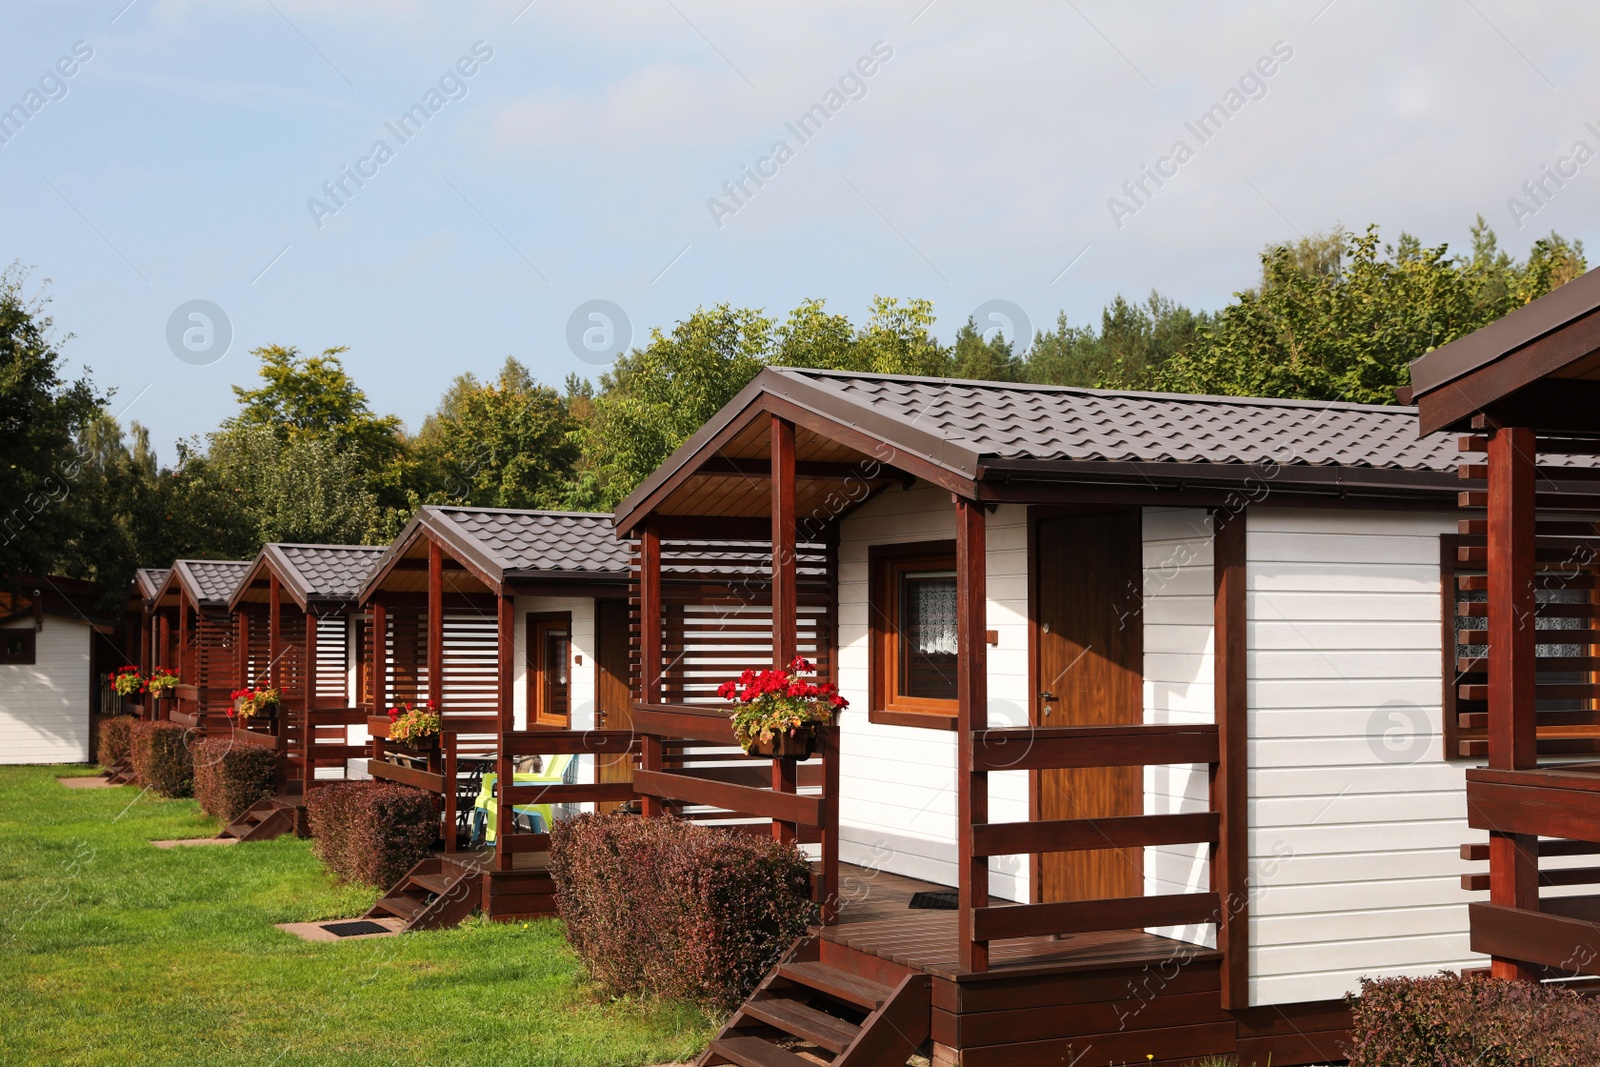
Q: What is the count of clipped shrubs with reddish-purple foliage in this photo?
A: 6